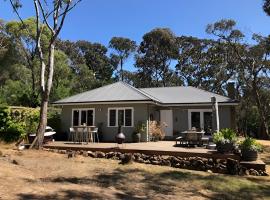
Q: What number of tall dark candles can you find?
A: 0